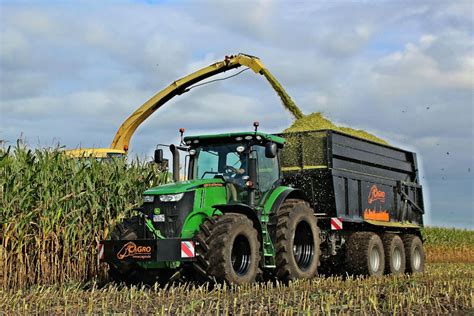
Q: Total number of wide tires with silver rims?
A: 3